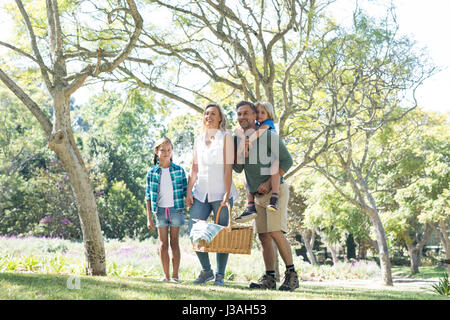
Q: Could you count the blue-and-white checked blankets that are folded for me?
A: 1